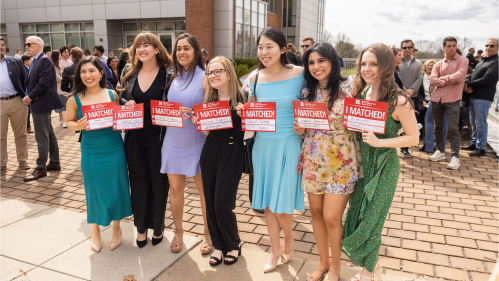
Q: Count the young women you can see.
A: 7